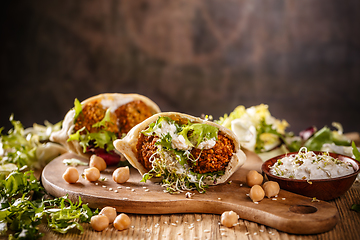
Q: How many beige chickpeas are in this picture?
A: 11